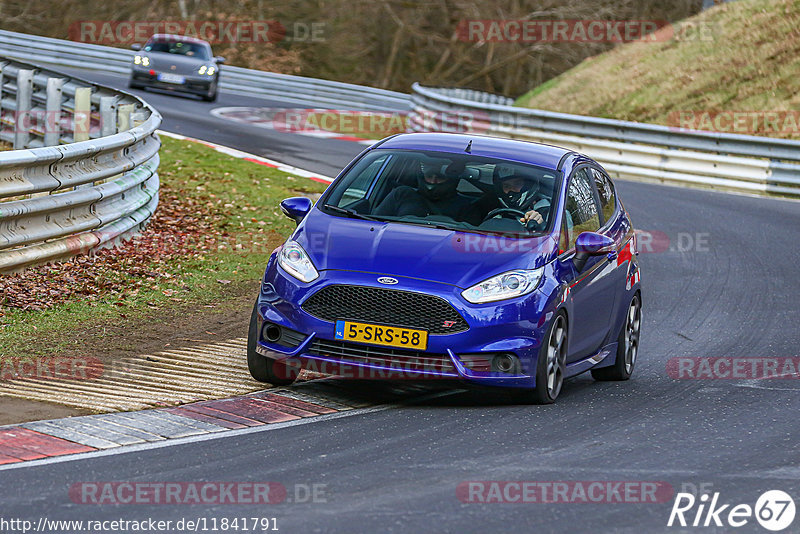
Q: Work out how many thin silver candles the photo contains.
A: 0